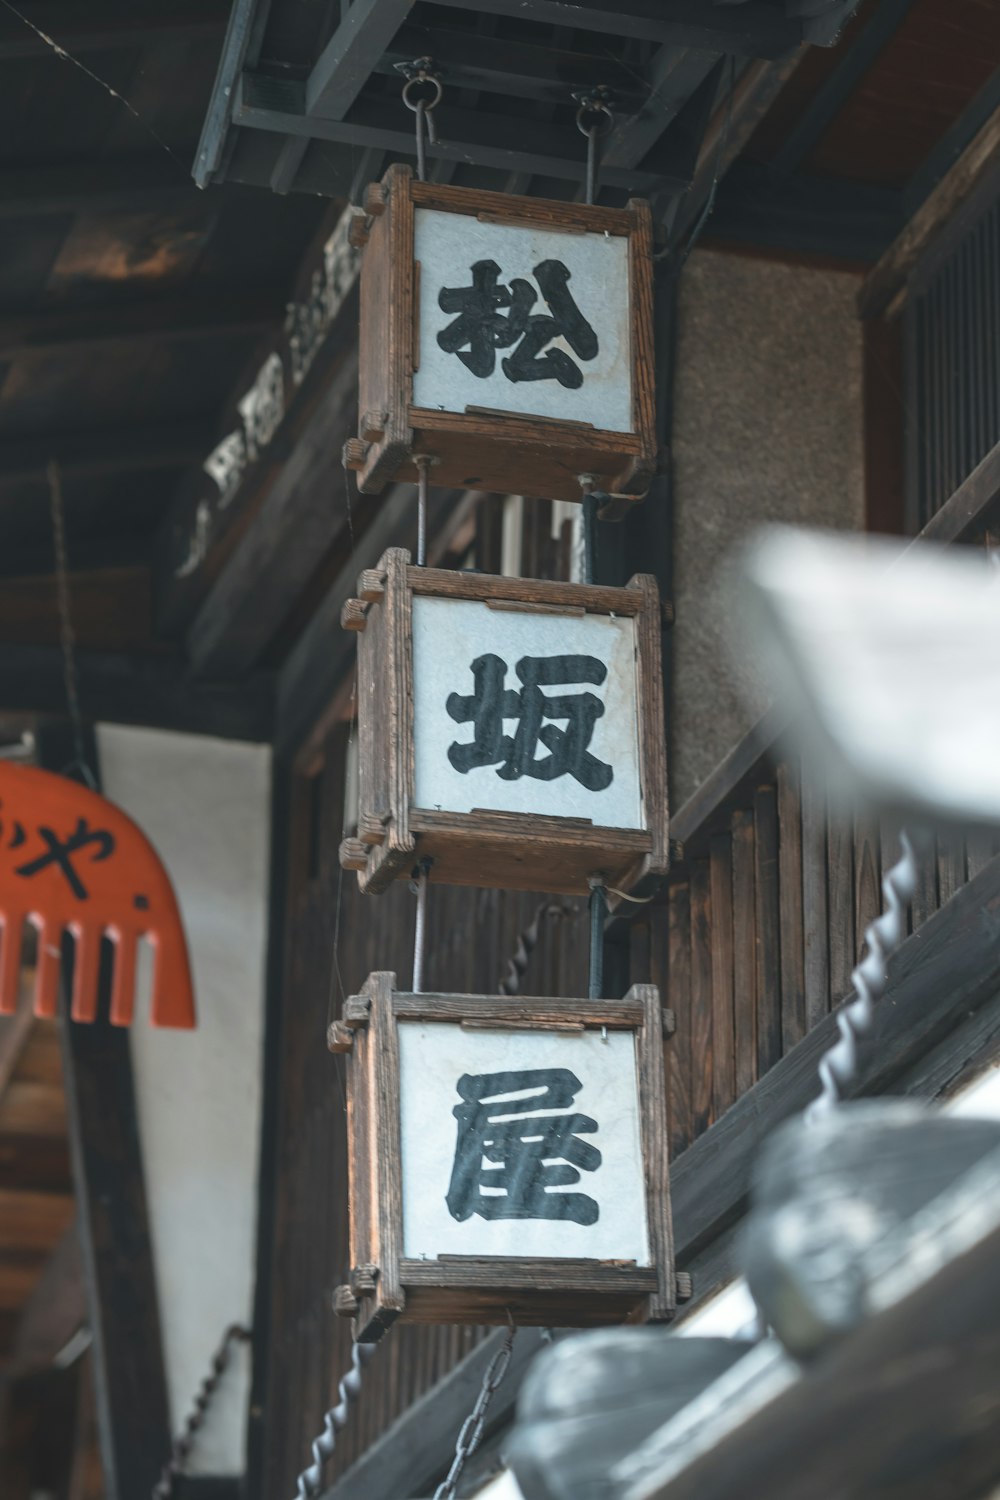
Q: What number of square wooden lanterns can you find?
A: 3